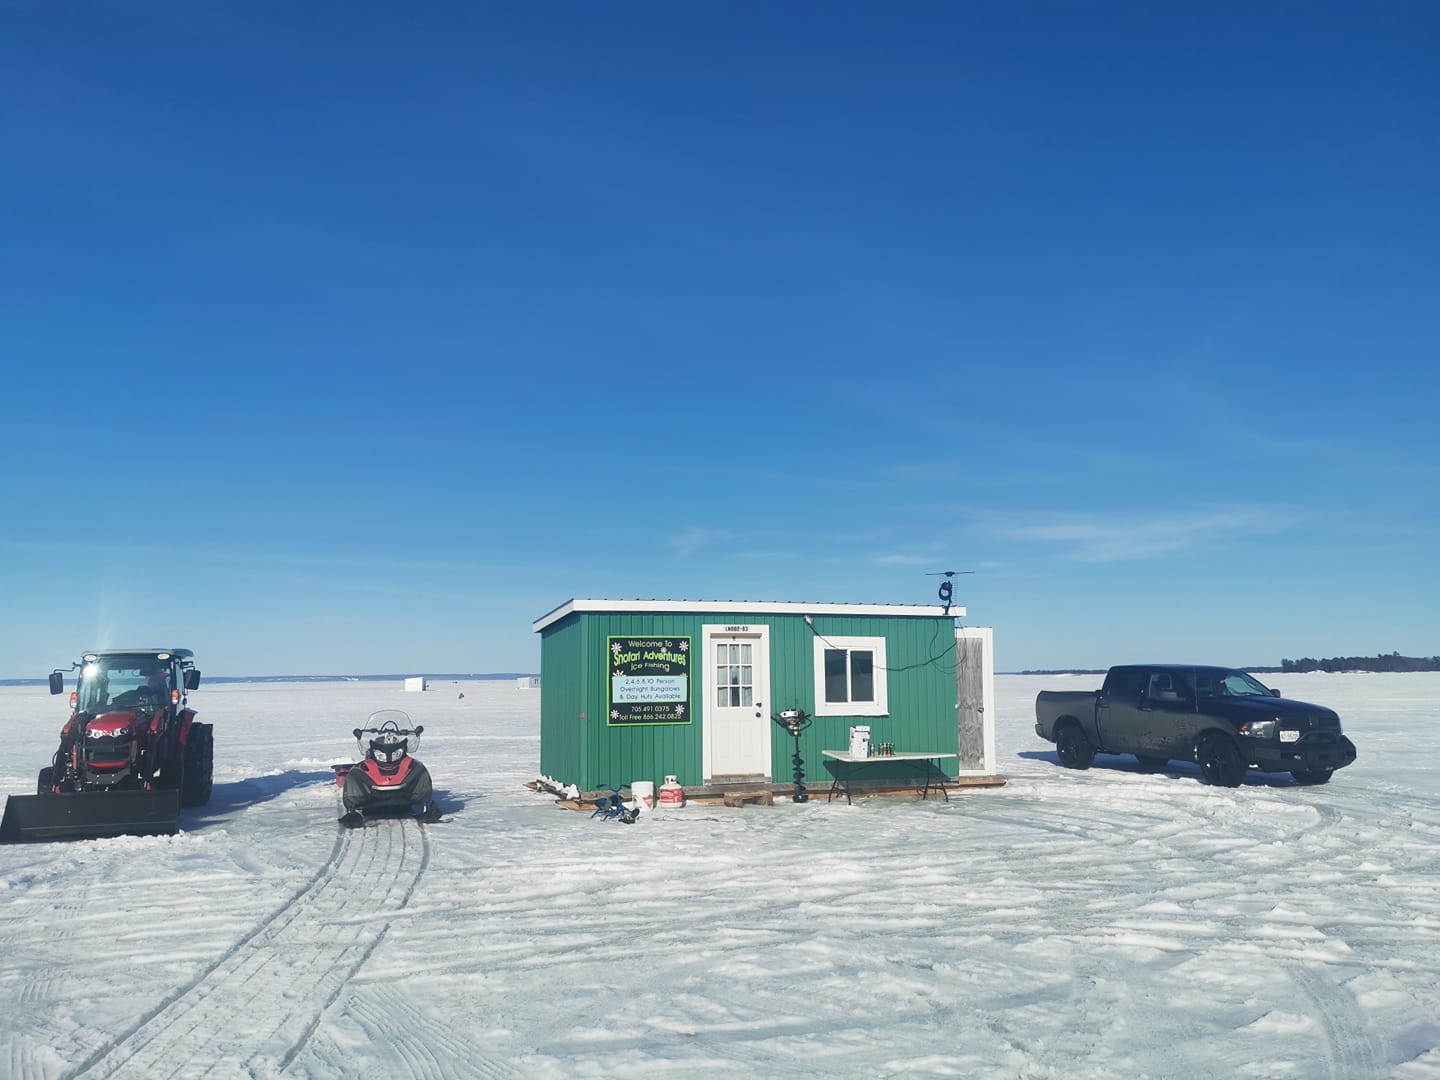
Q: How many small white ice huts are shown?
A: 2